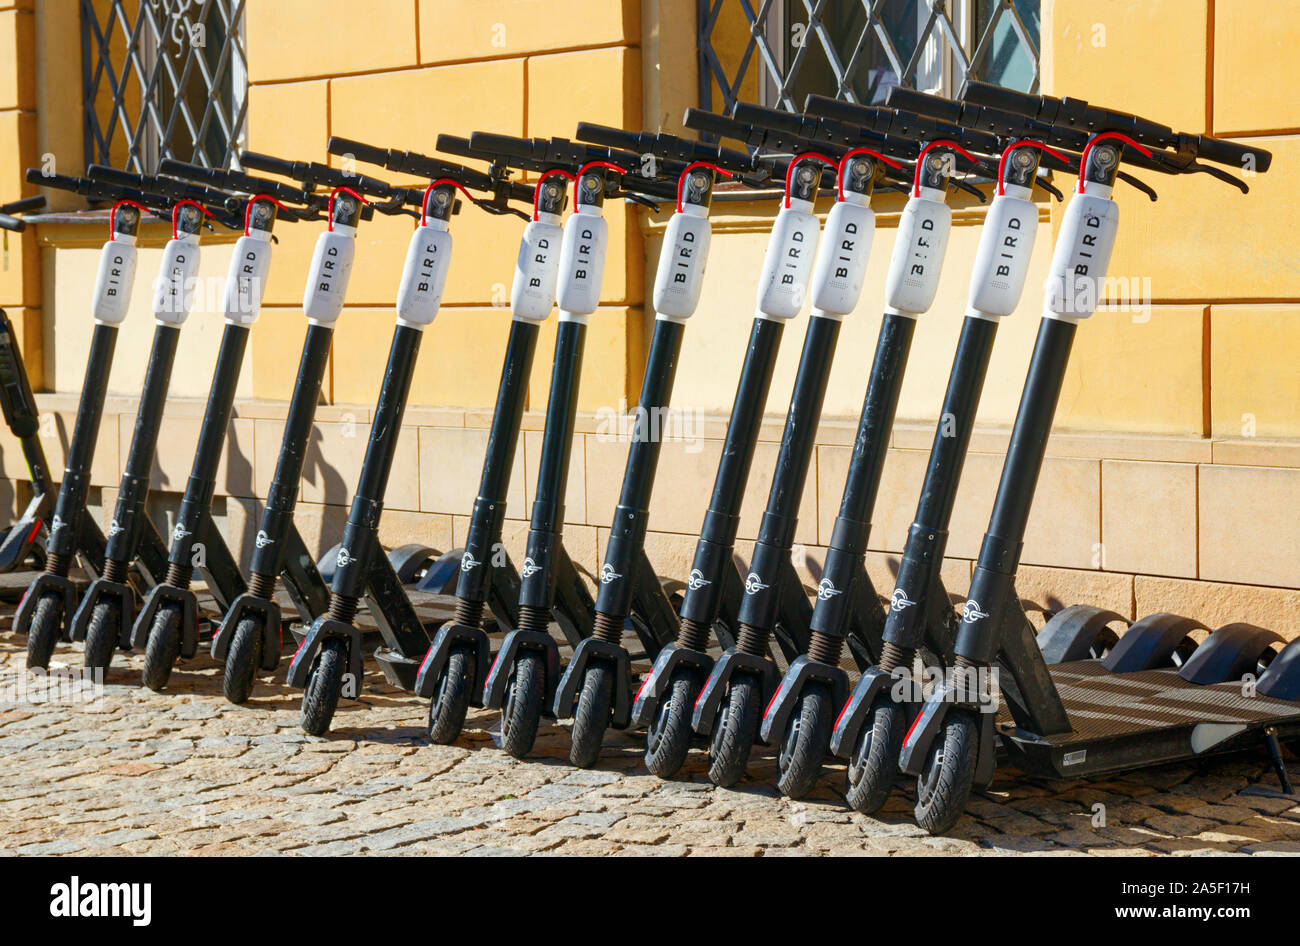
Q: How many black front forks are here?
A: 13